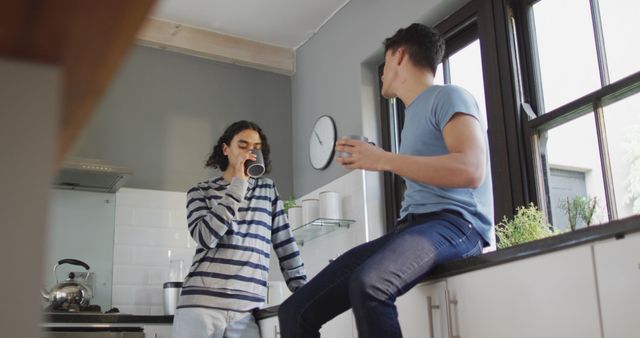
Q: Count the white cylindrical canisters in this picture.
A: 3